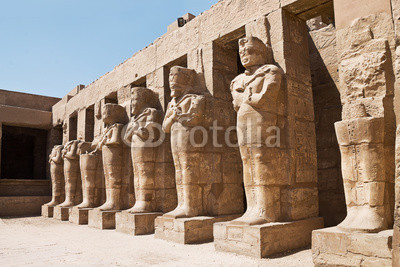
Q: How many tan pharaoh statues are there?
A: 8